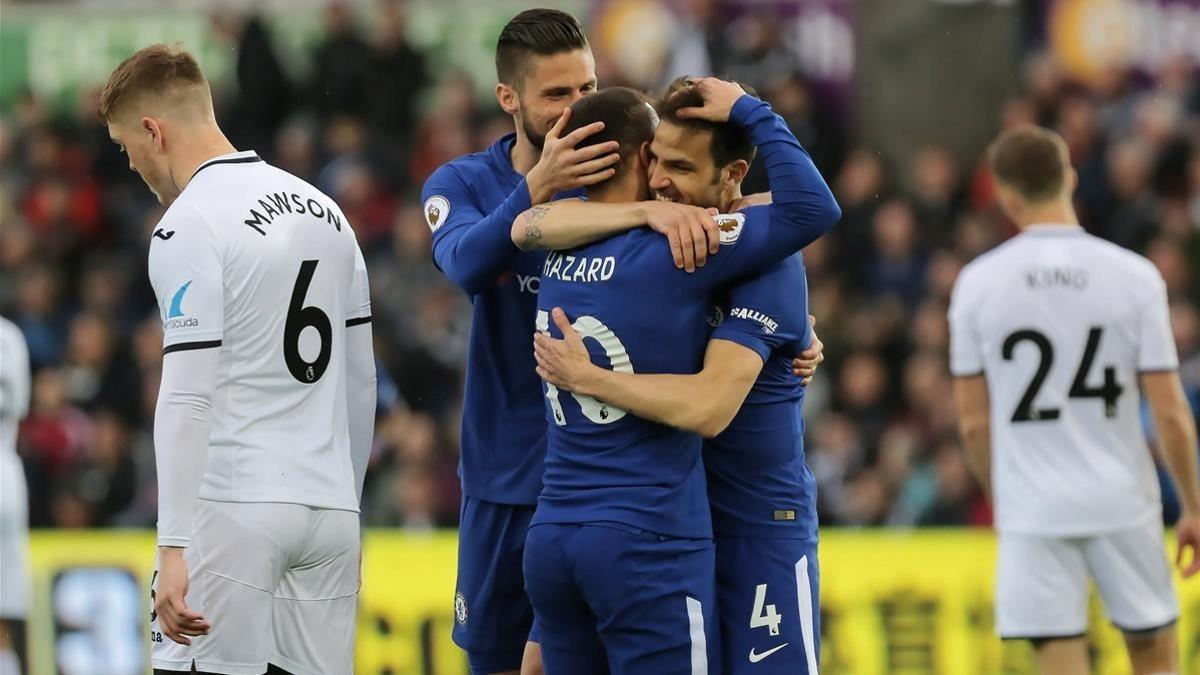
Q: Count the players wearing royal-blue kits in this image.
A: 3